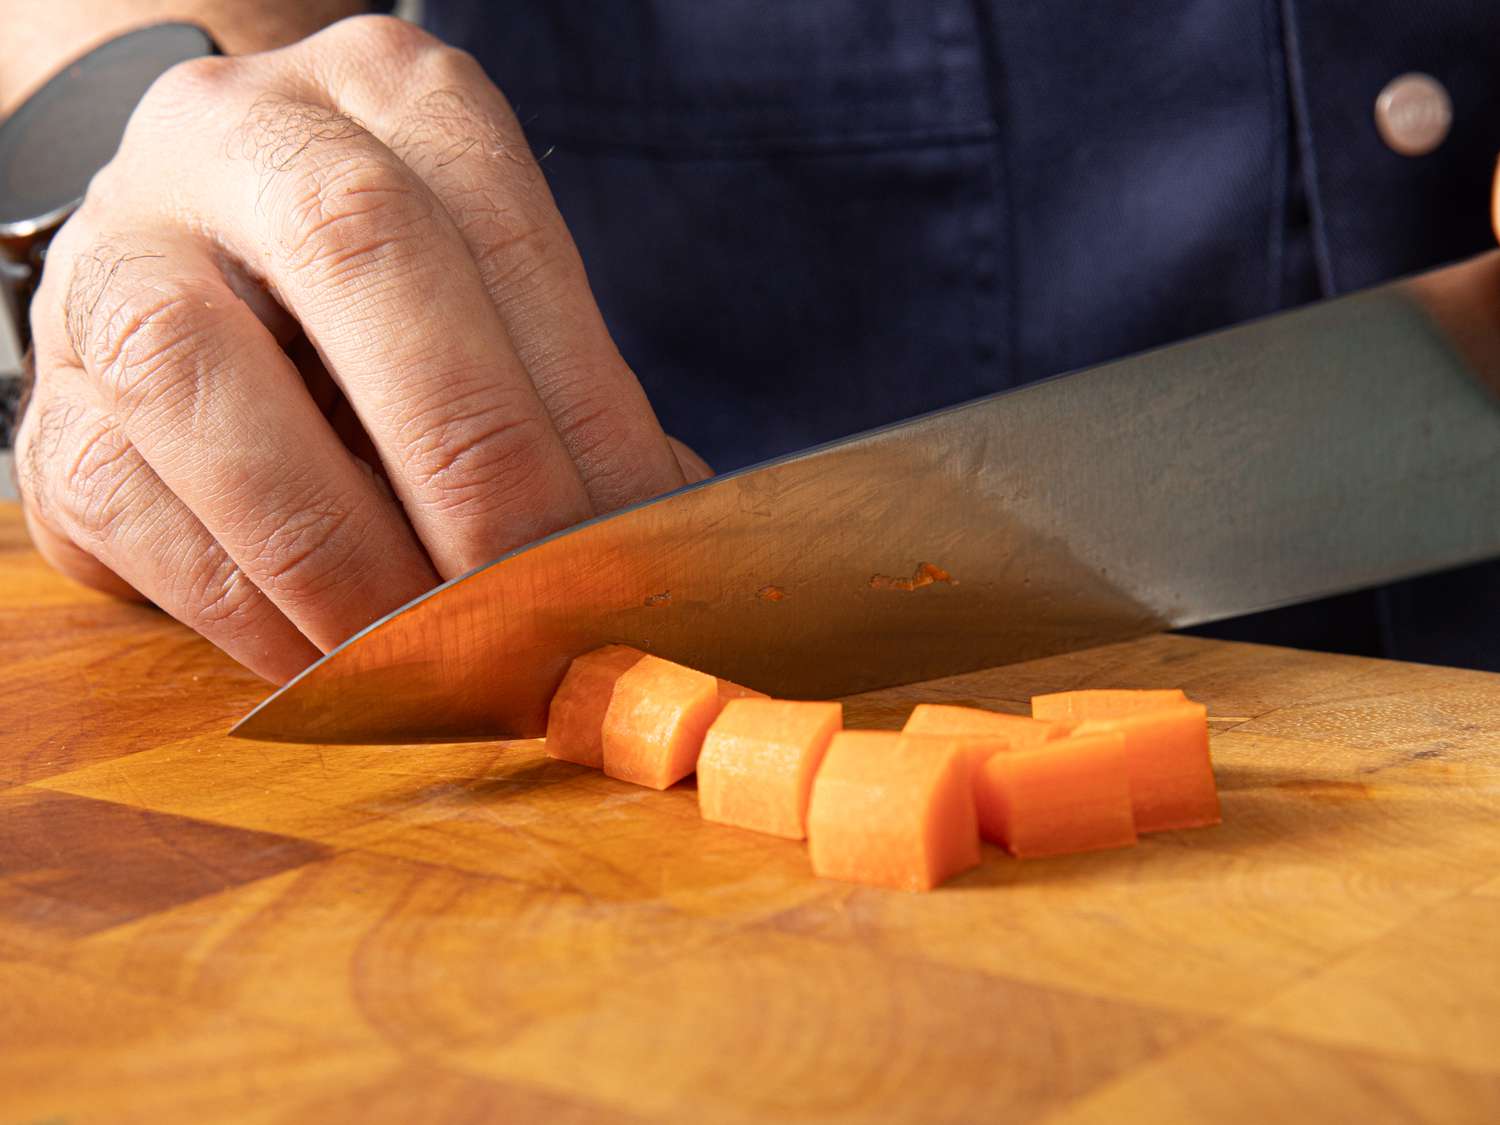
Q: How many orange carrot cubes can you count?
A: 8